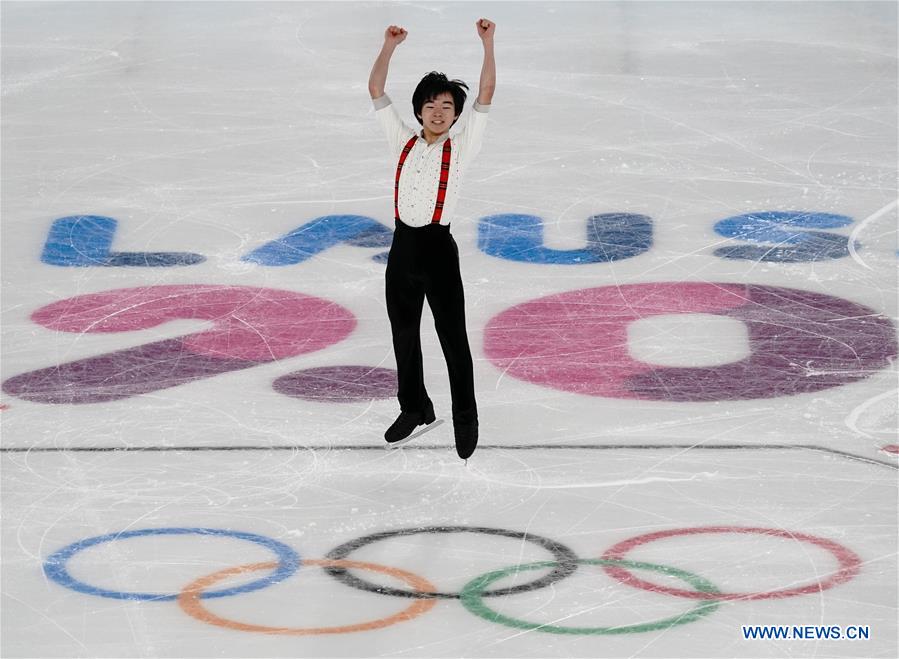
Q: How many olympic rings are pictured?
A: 5